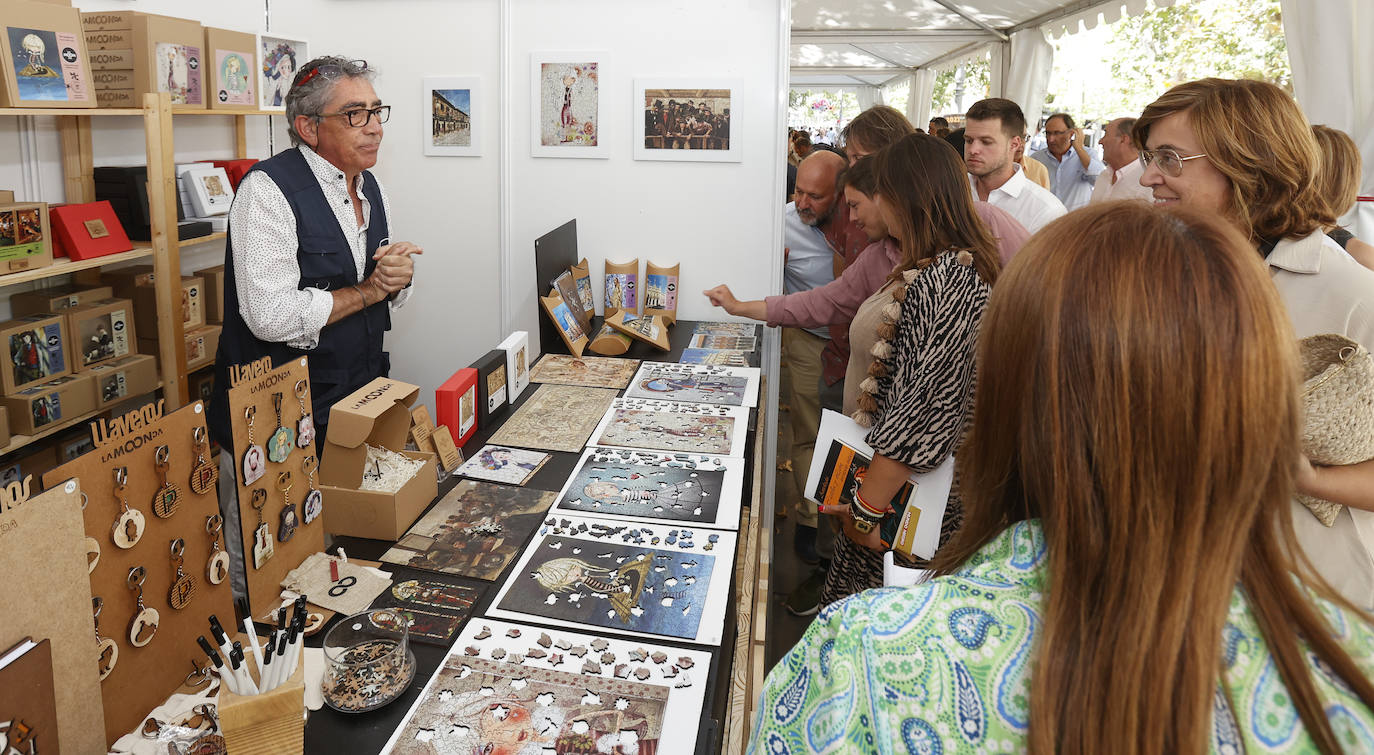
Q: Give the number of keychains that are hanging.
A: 14